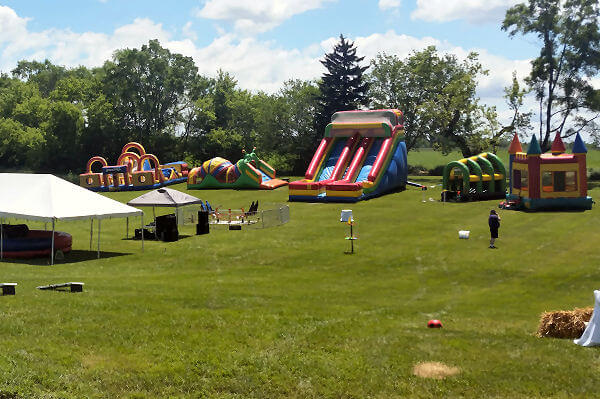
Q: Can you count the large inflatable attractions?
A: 5